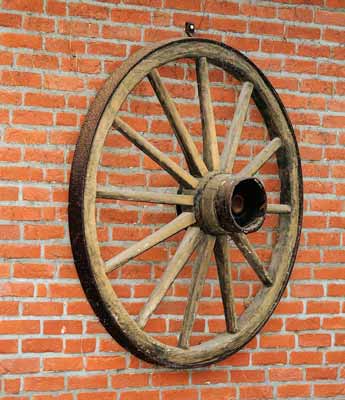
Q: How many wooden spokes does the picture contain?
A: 12